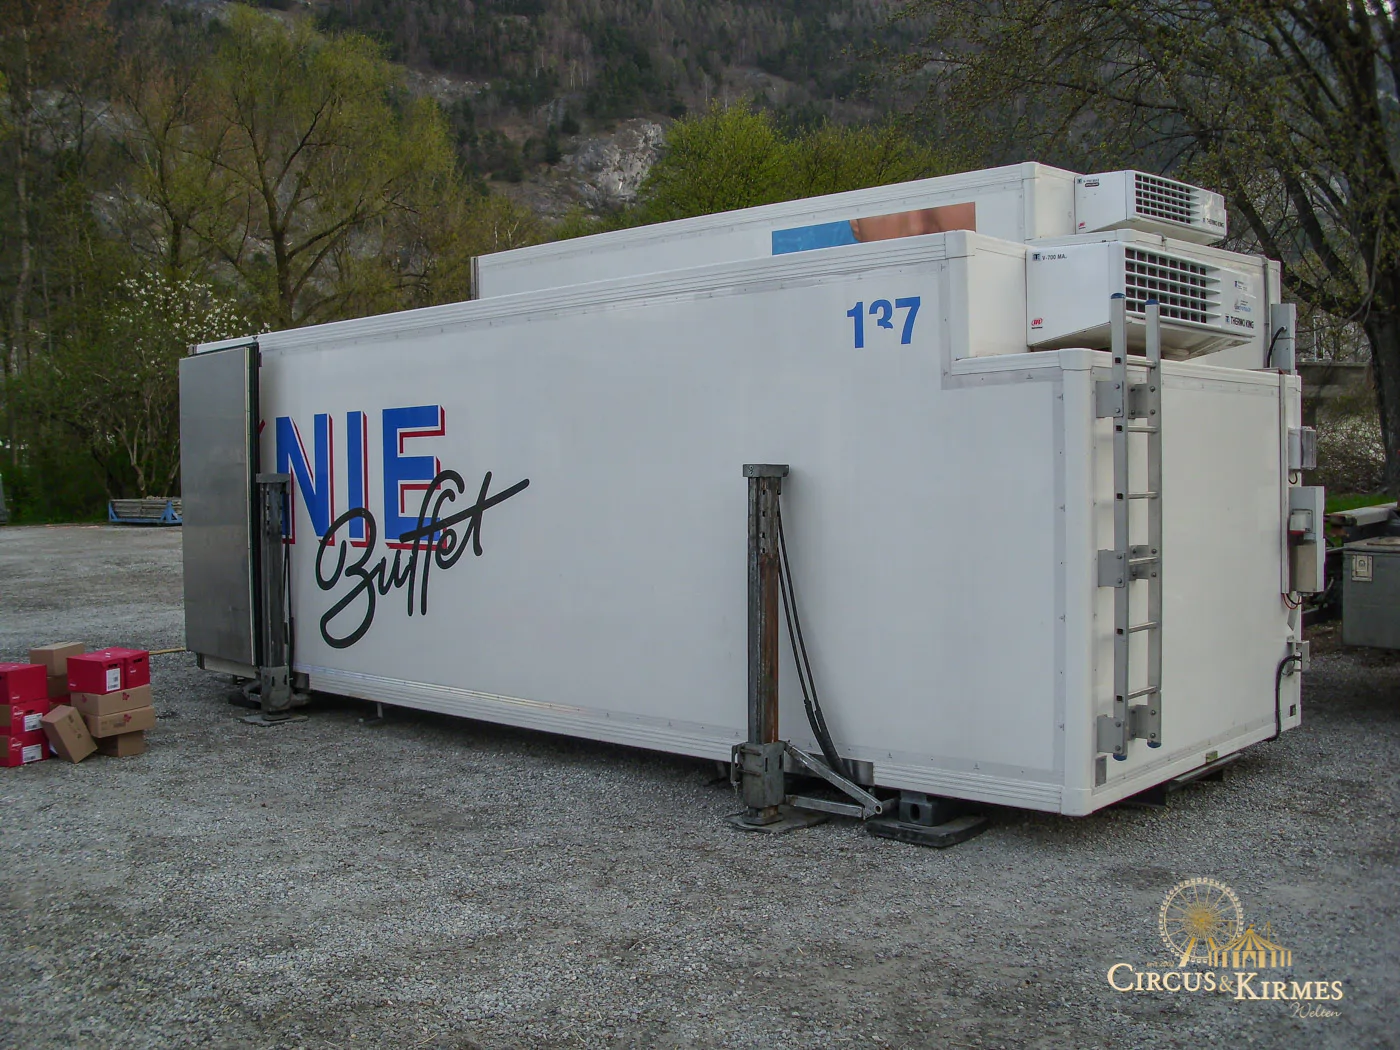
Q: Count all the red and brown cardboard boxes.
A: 11